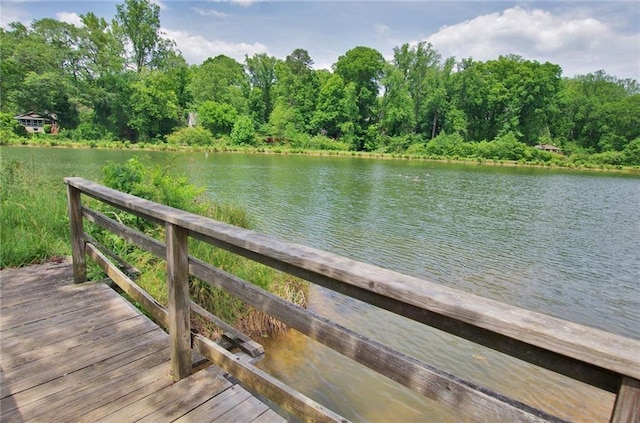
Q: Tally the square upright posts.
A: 3